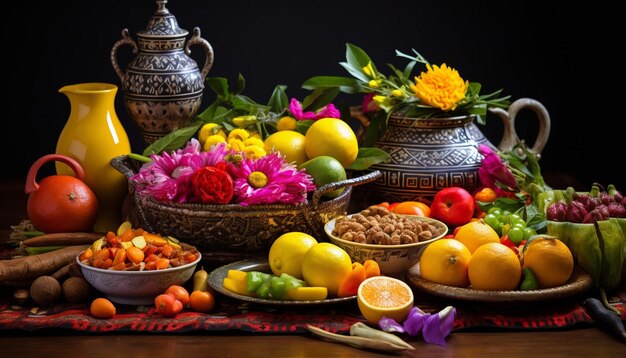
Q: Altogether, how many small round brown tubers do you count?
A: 2